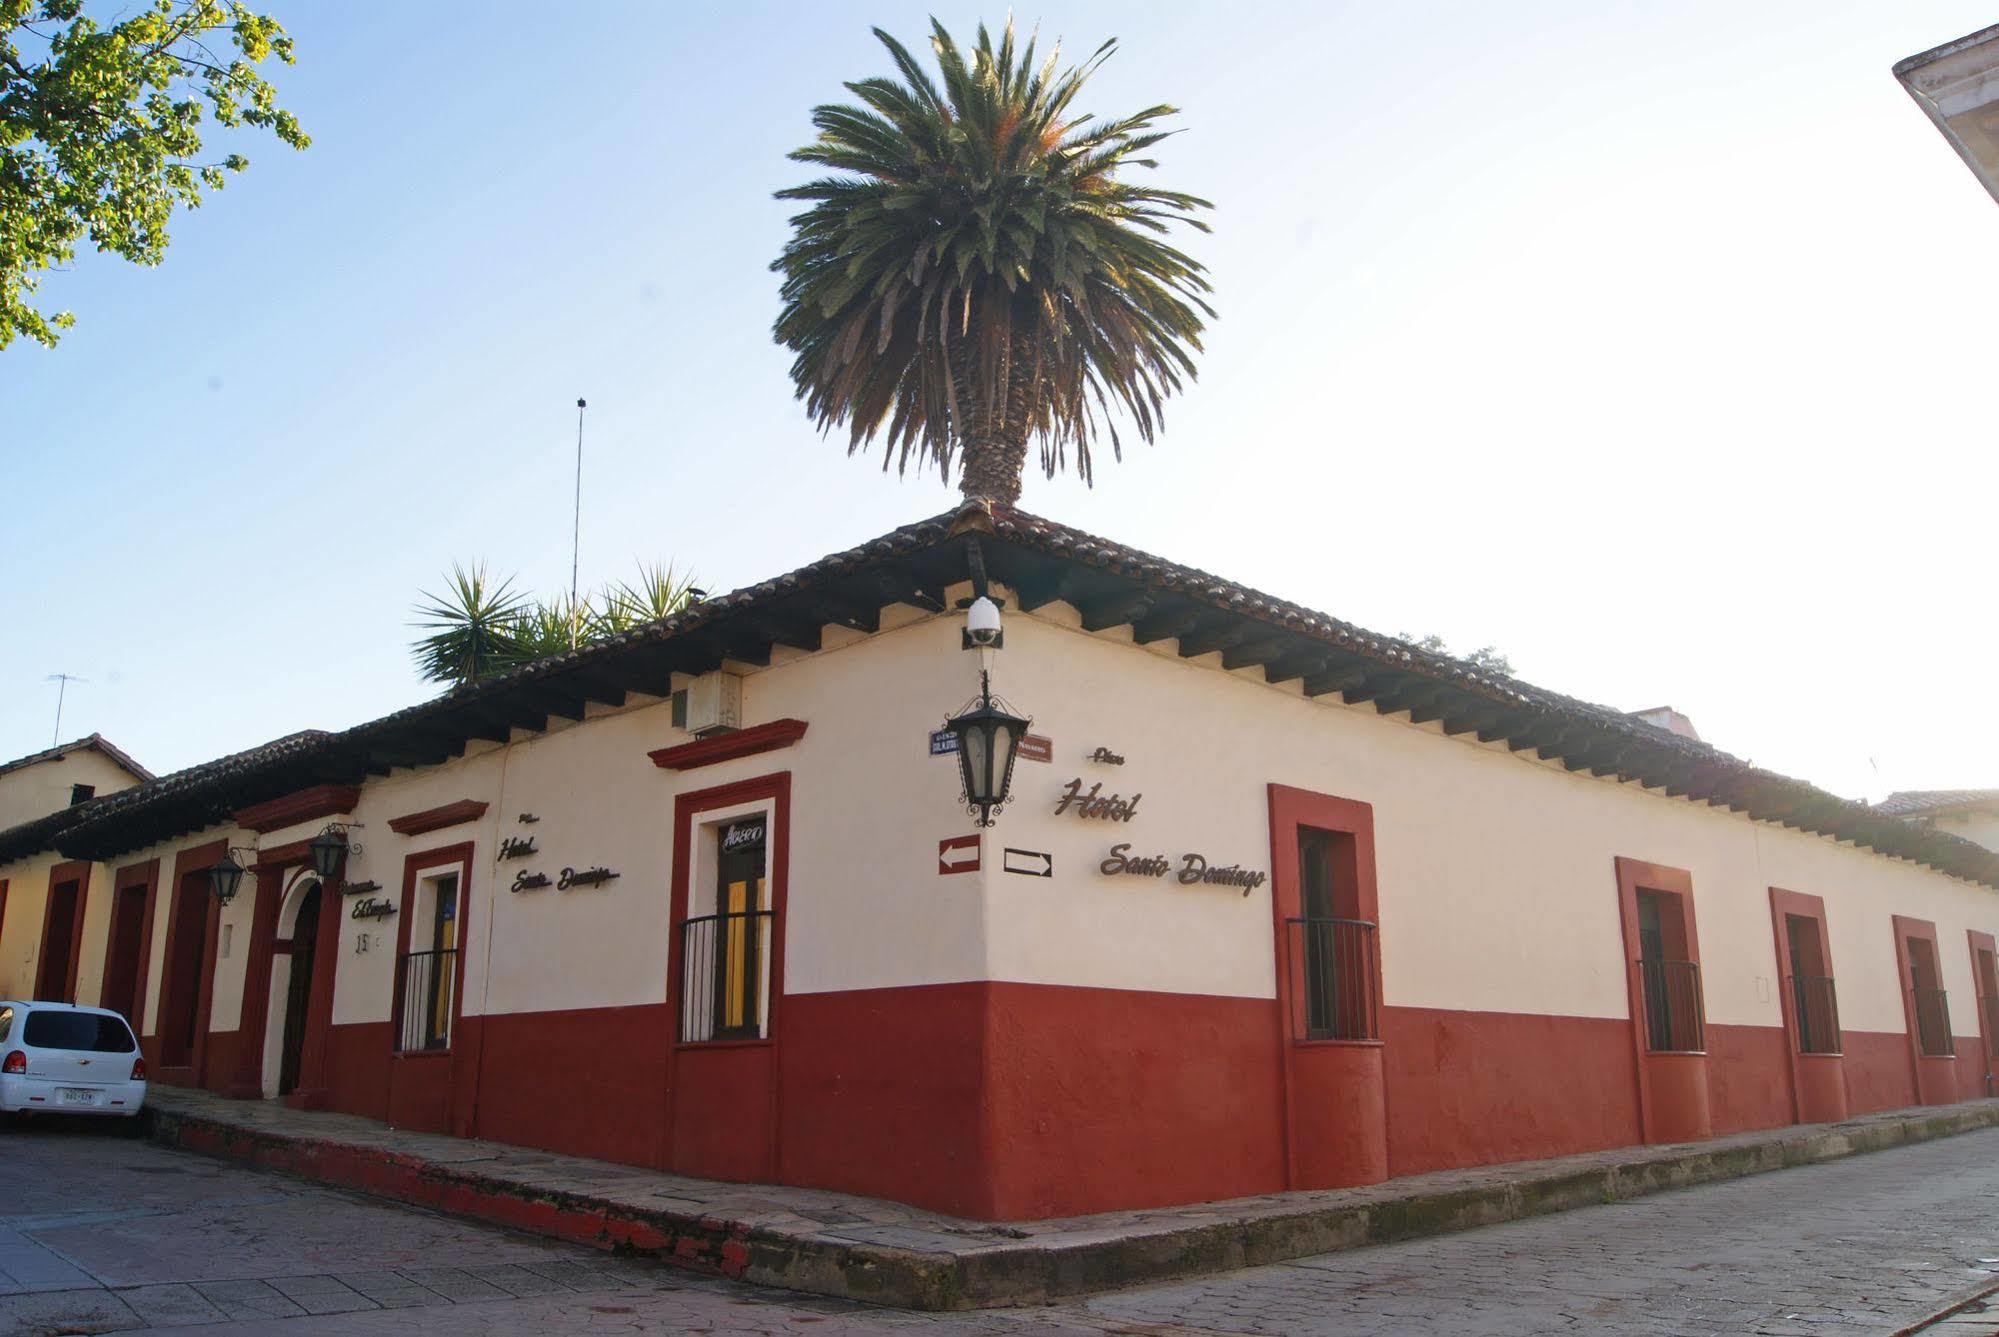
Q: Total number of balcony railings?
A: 7